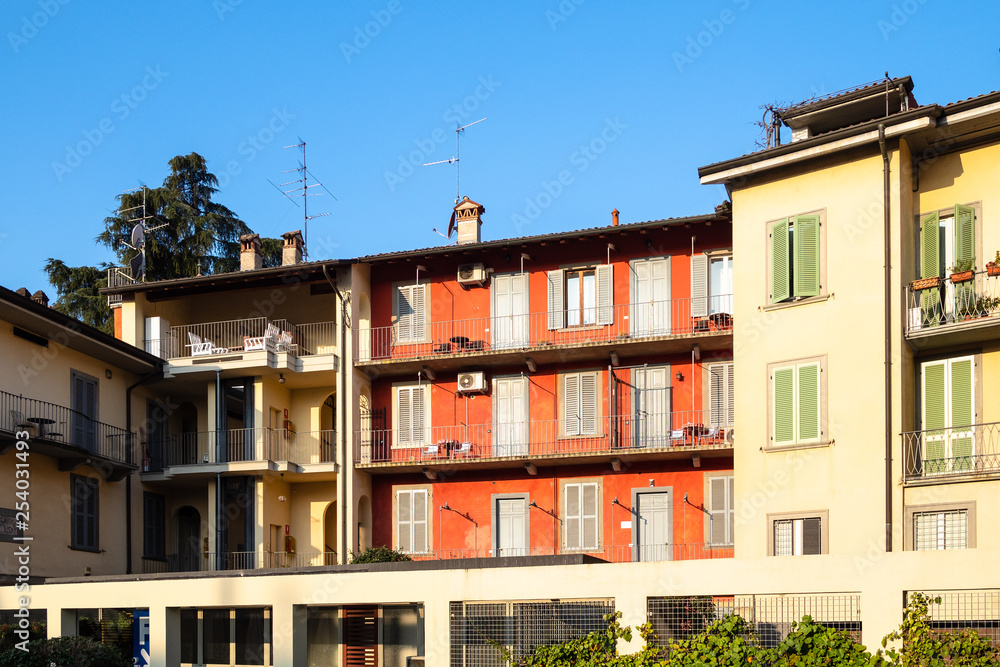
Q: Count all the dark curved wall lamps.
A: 4